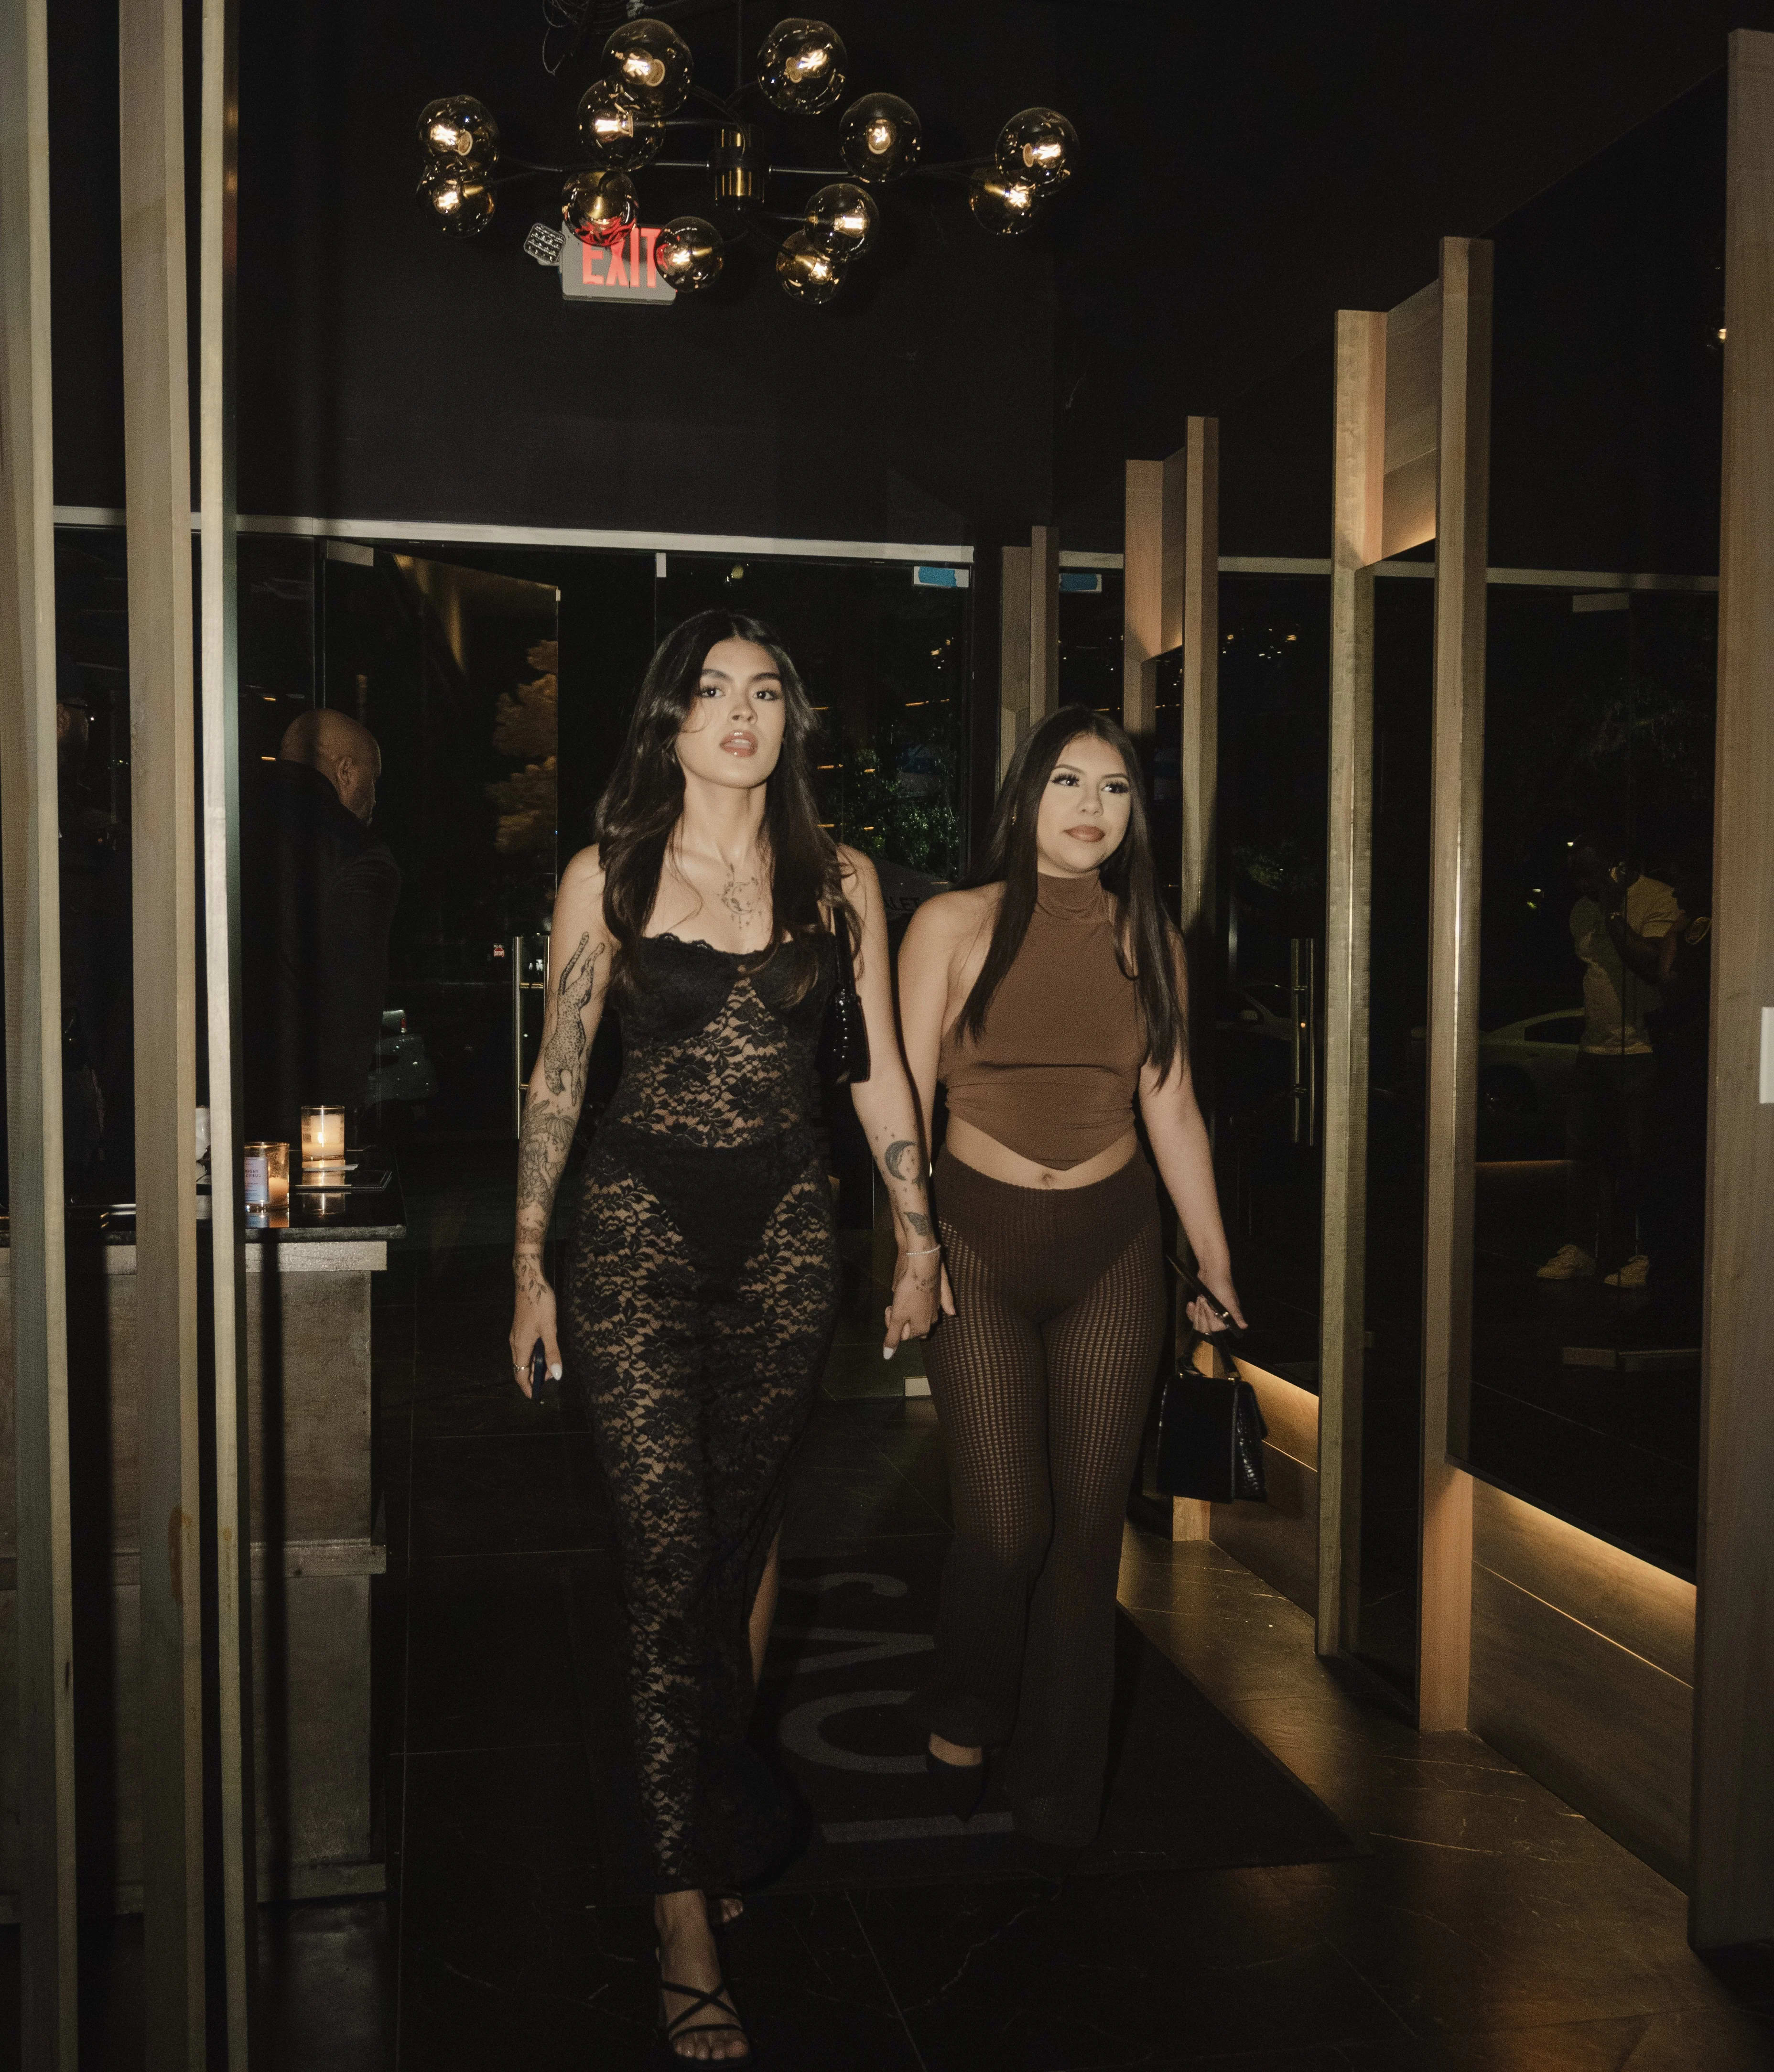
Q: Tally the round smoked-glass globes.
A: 12